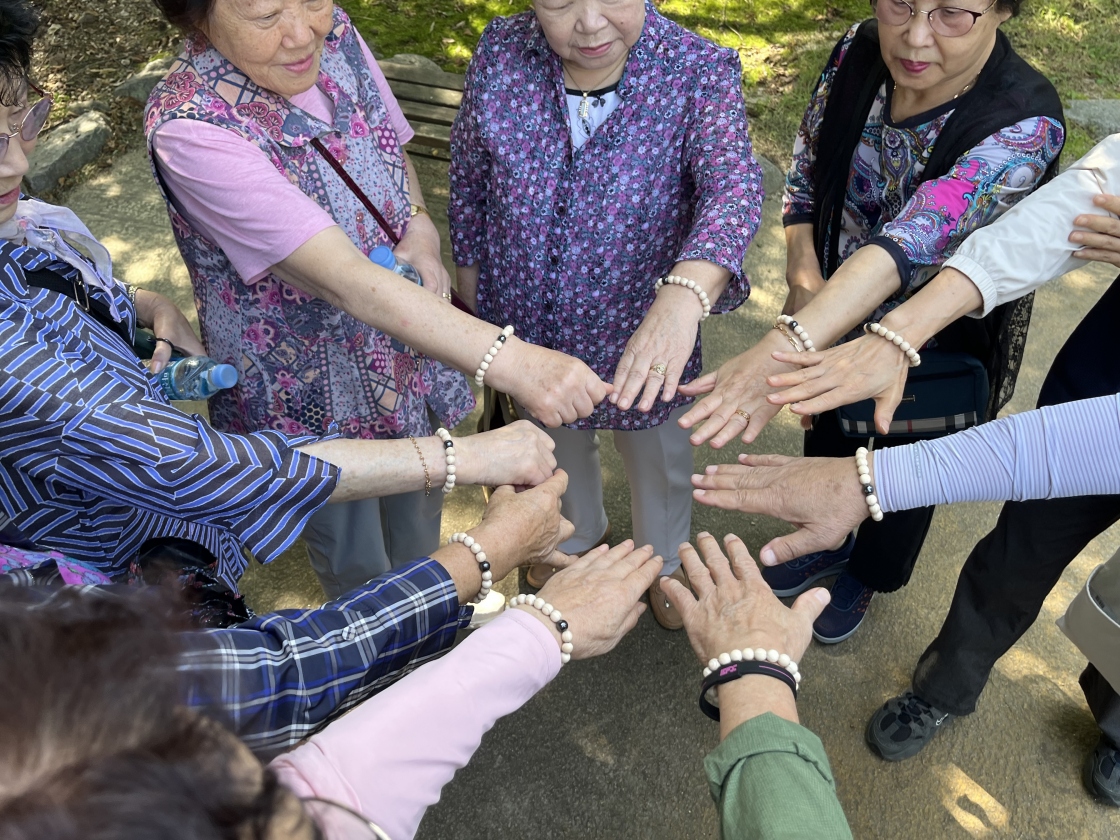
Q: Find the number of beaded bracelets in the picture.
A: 9